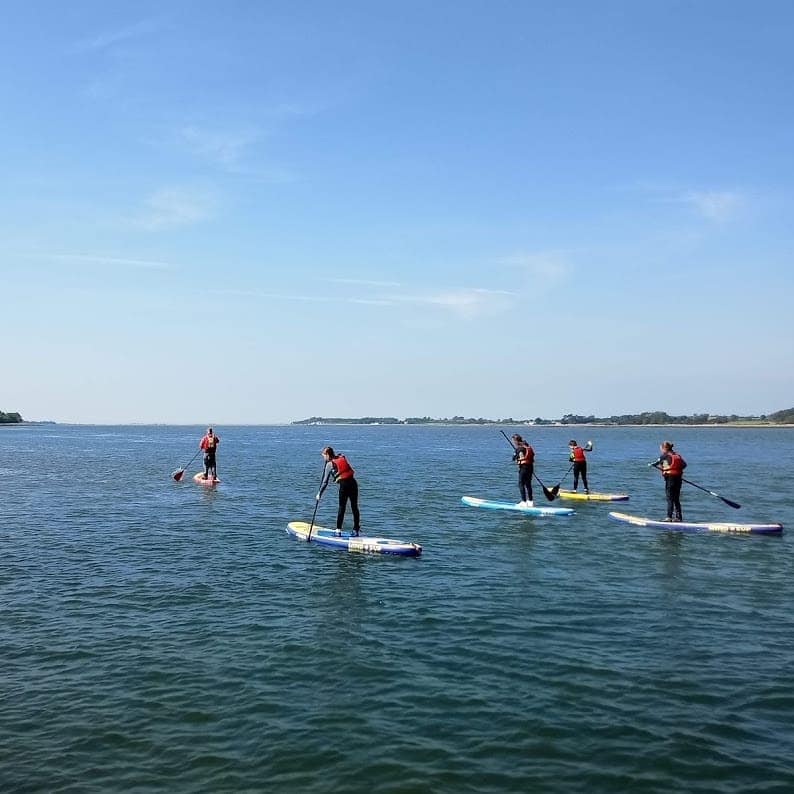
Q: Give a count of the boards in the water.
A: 5